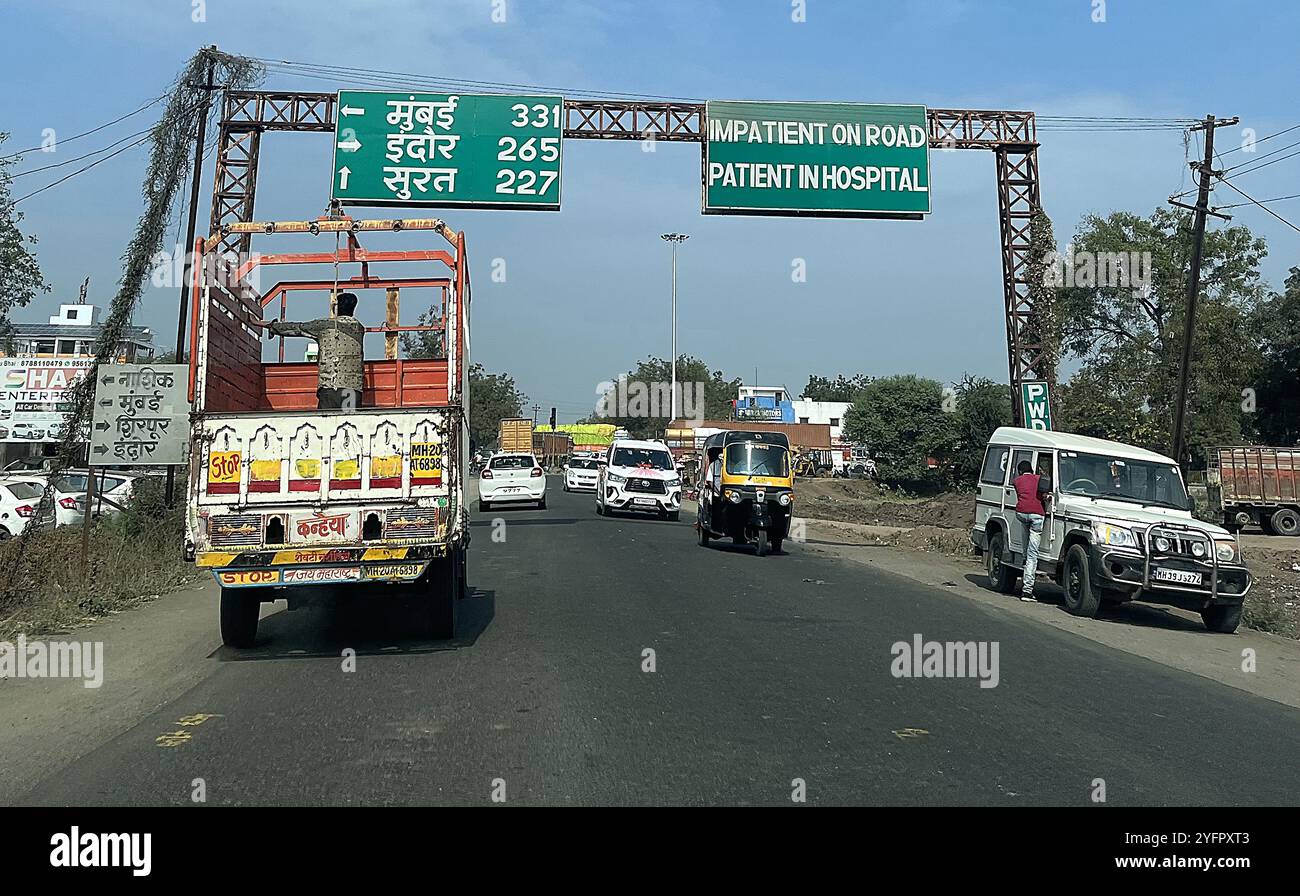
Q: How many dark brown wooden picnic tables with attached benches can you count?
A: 0